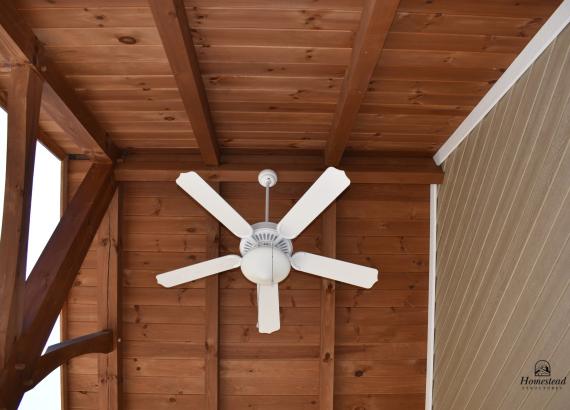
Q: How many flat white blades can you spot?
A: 5